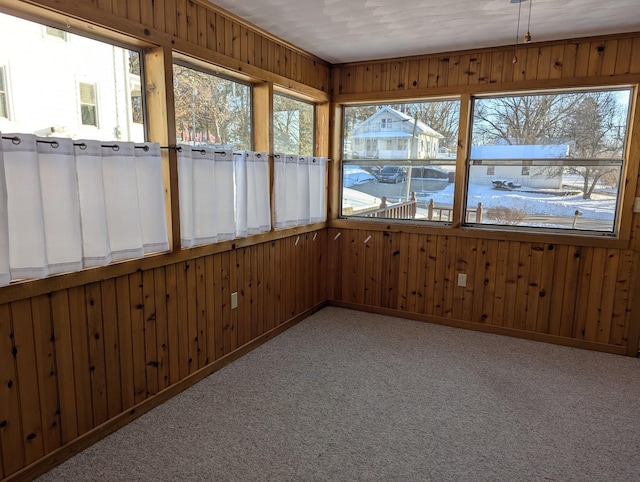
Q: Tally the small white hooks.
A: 4